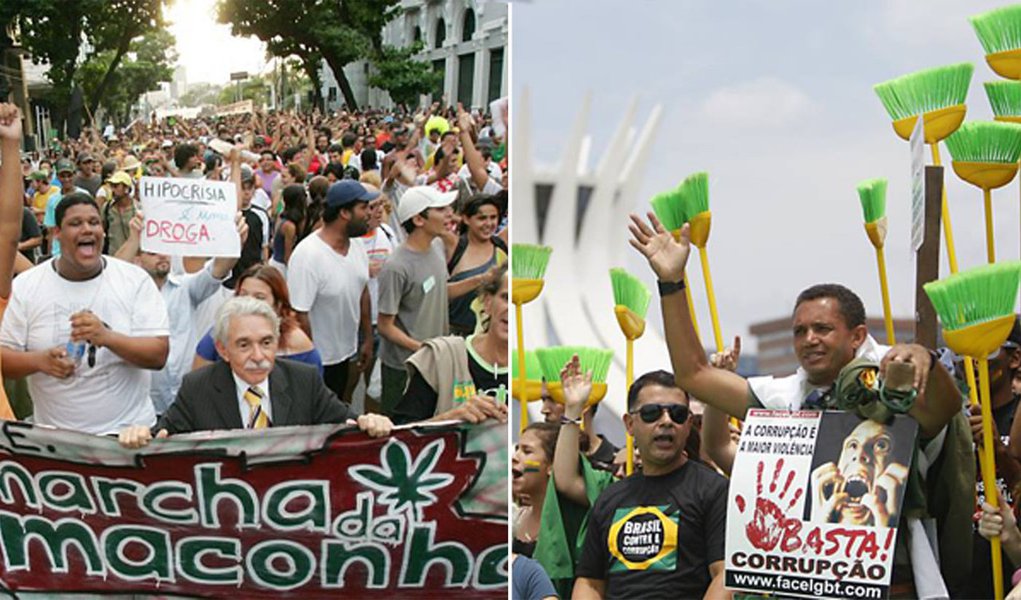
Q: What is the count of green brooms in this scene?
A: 12